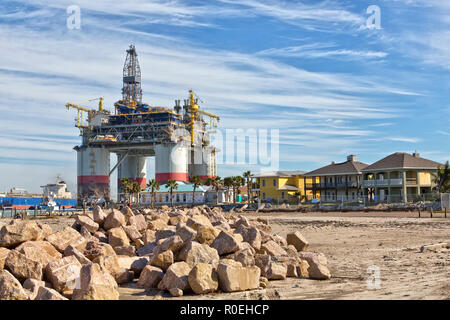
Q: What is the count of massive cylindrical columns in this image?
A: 4